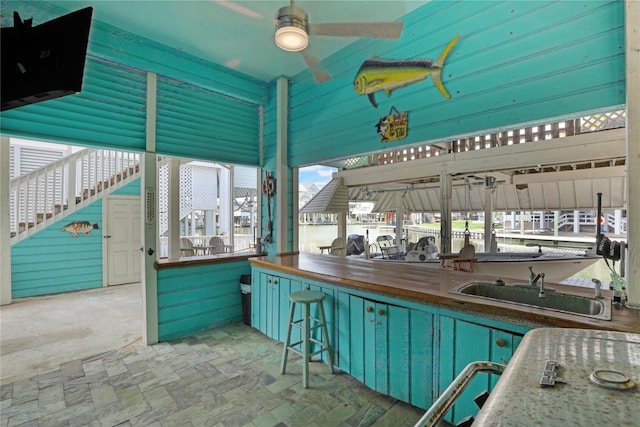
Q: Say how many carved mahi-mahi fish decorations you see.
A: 1